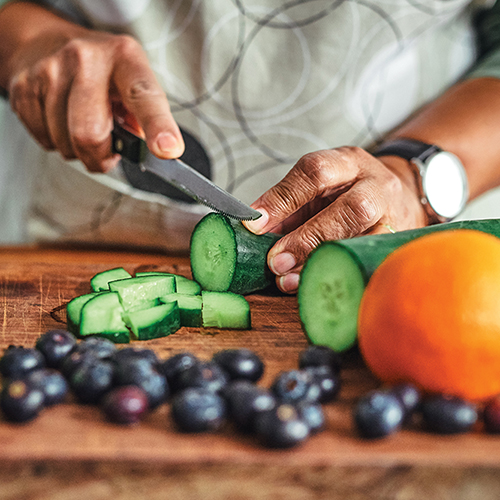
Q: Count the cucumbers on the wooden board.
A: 2